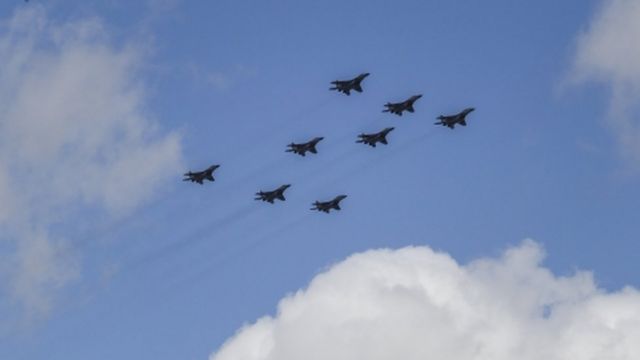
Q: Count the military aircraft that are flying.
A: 8